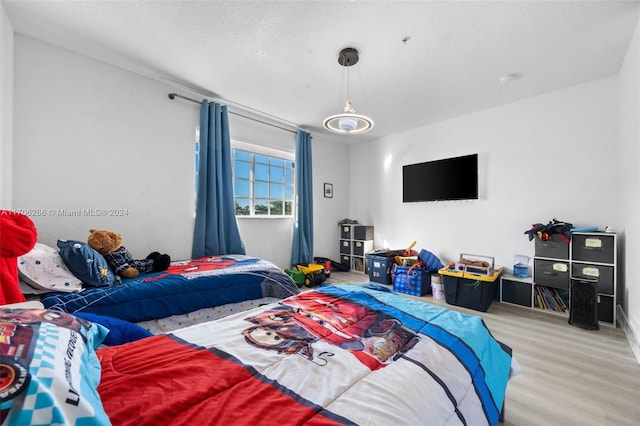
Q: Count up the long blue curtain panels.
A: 2